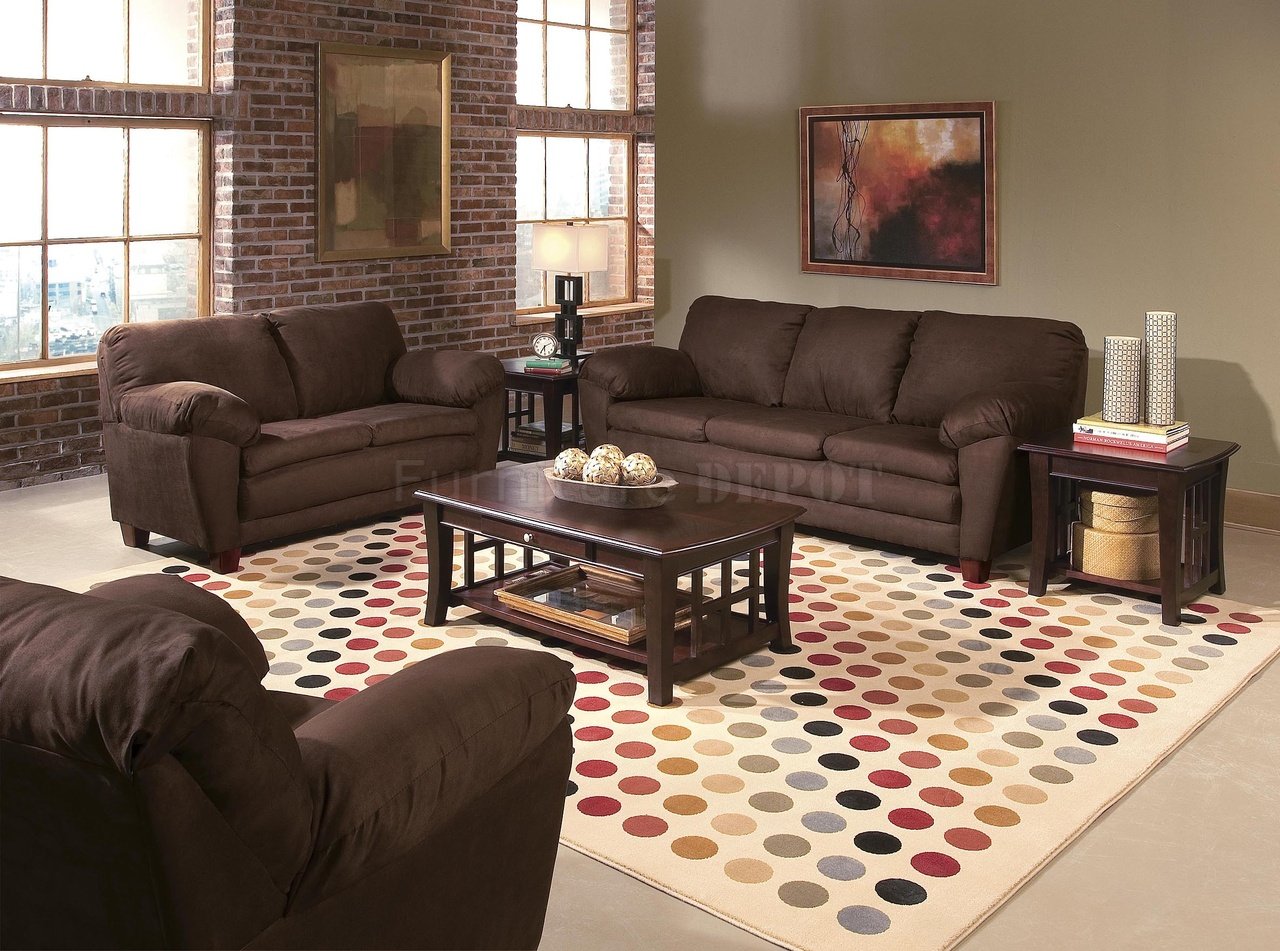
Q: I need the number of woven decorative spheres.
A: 4